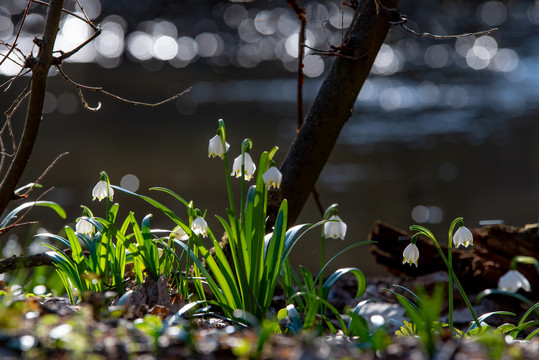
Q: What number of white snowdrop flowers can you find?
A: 11